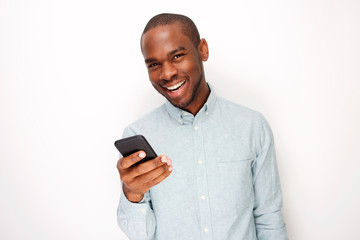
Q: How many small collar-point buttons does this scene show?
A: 2